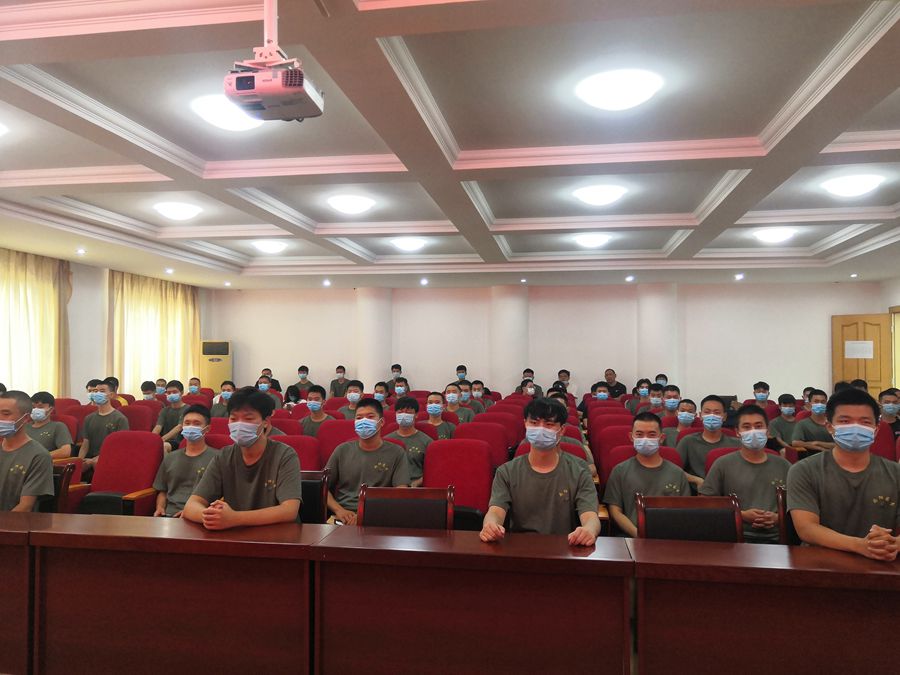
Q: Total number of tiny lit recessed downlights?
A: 9